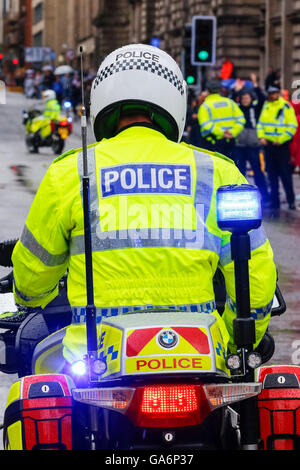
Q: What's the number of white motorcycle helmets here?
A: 2